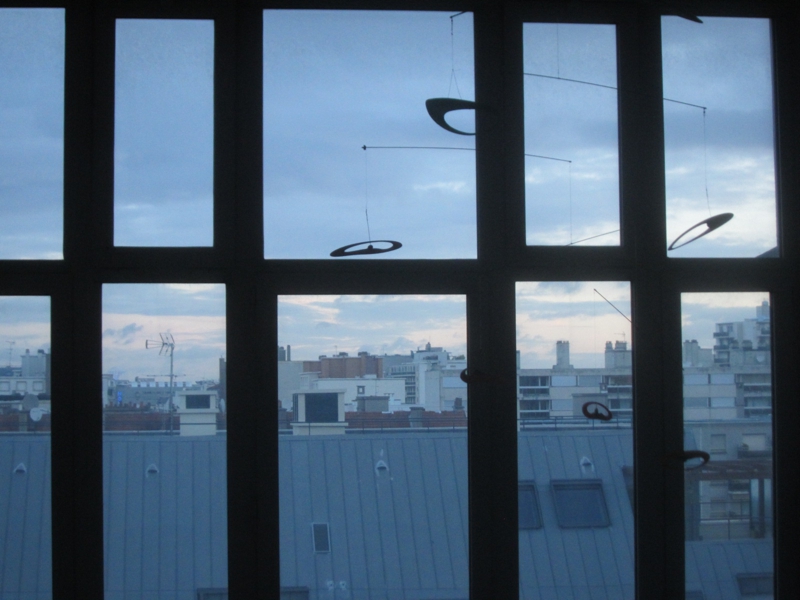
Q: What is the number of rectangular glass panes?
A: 10